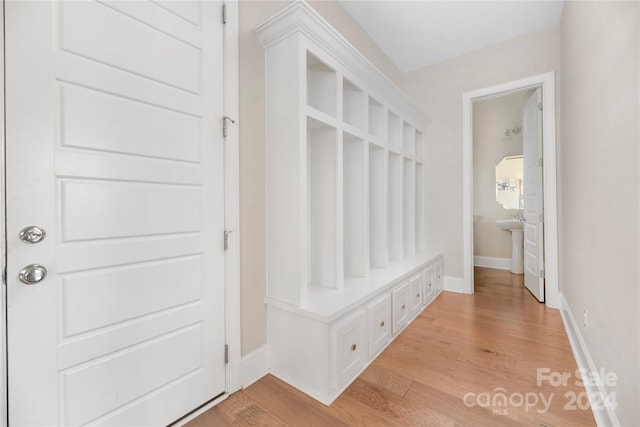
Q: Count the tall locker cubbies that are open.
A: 6